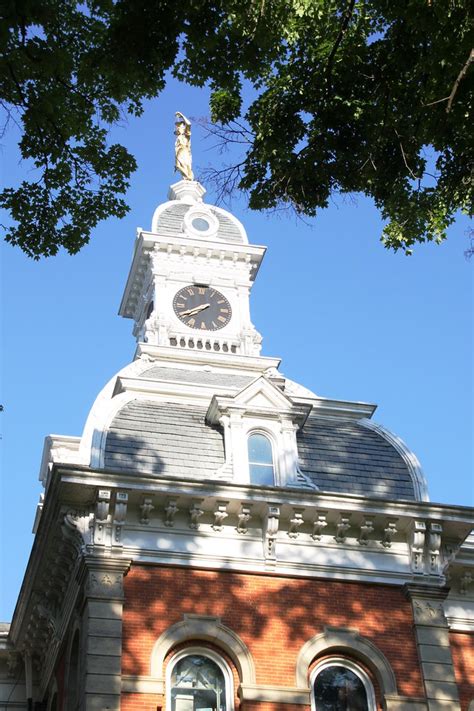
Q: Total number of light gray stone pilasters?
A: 2